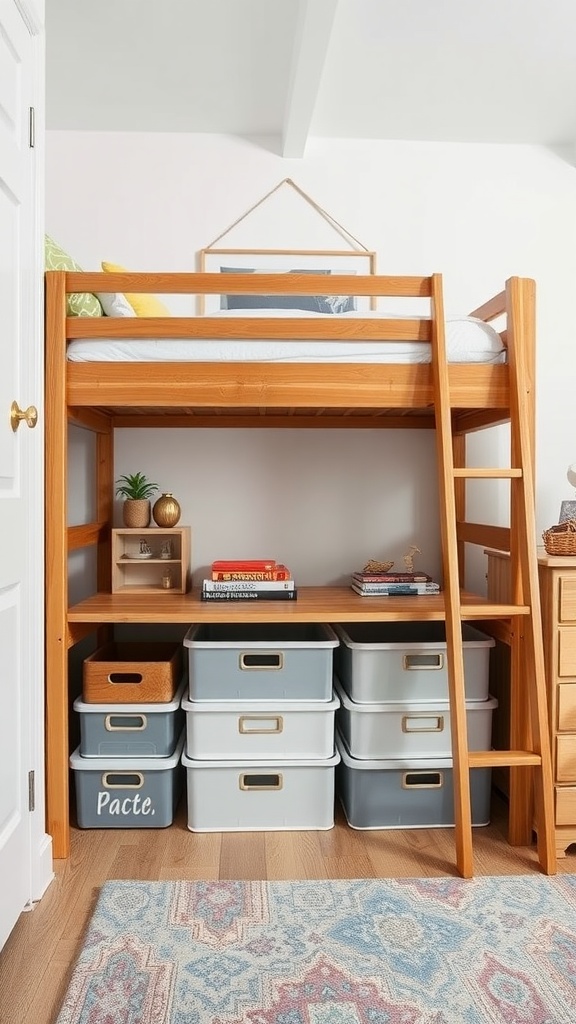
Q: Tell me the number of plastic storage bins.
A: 8